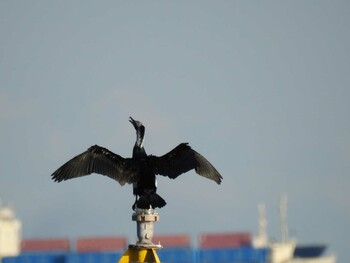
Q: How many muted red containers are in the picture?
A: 4